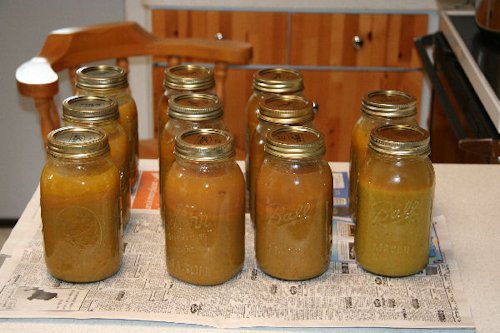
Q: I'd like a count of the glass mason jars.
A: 11